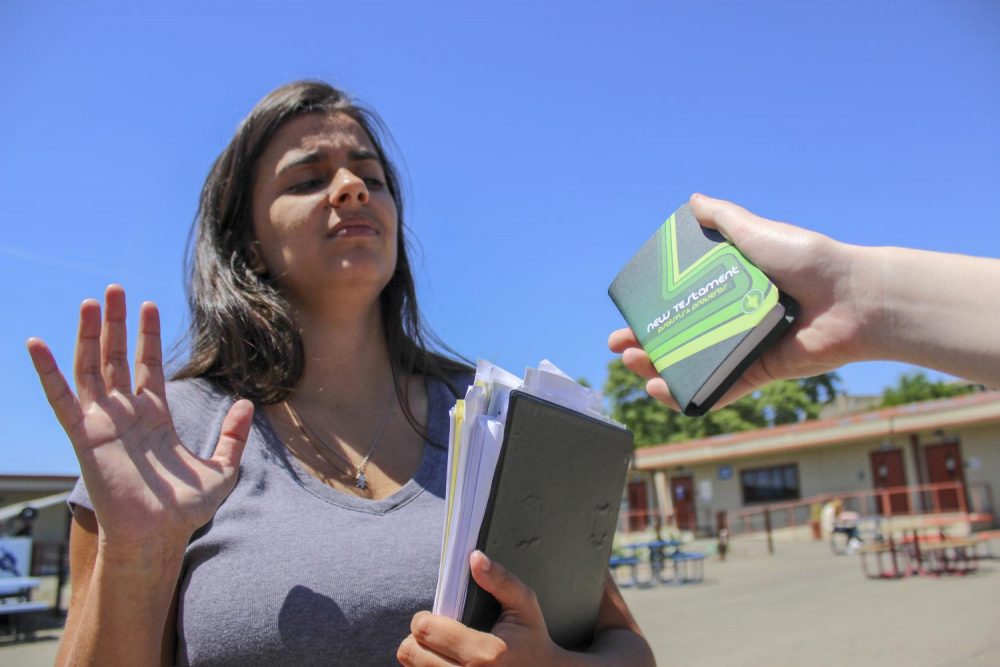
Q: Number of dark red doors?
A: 4